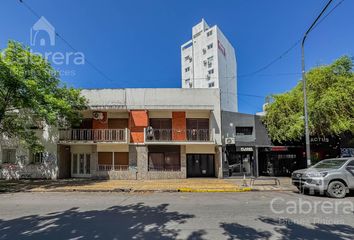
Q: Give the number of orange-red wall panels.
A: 3